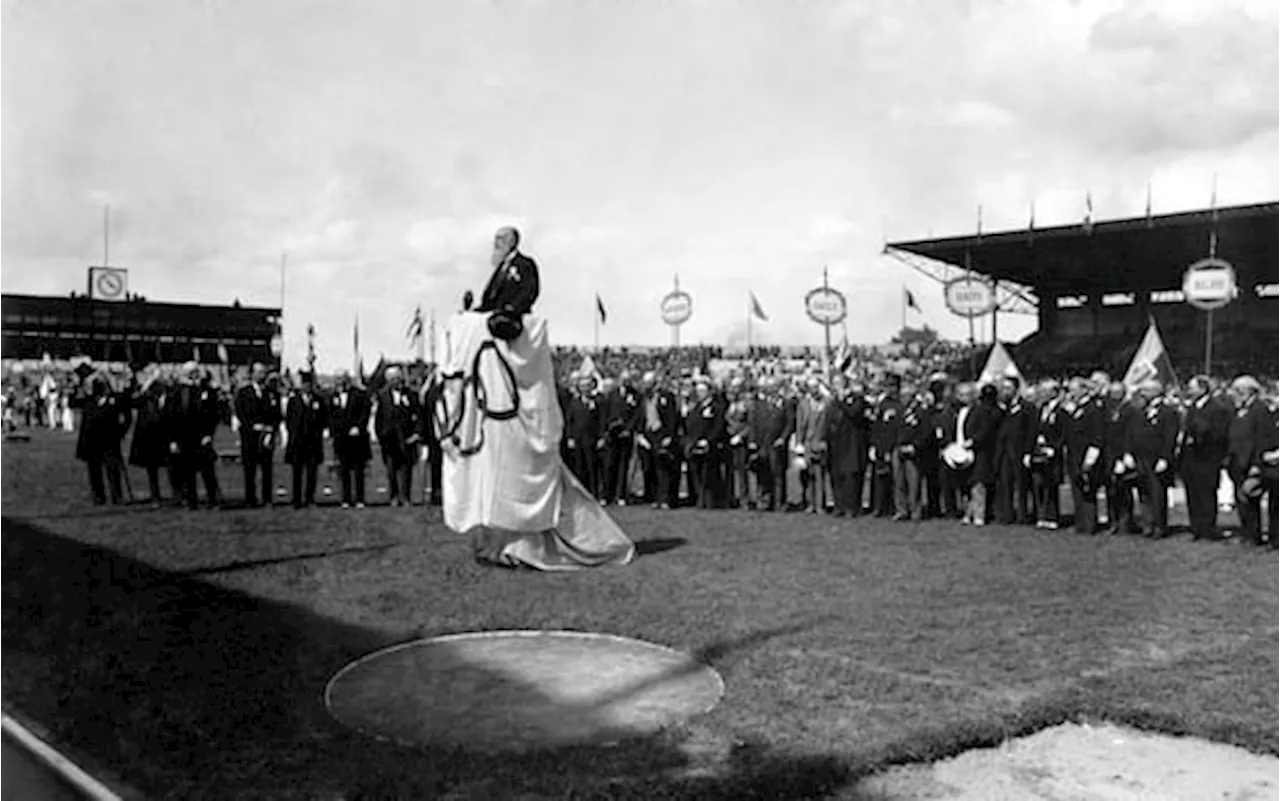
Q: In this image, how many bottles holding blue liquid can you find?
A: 0